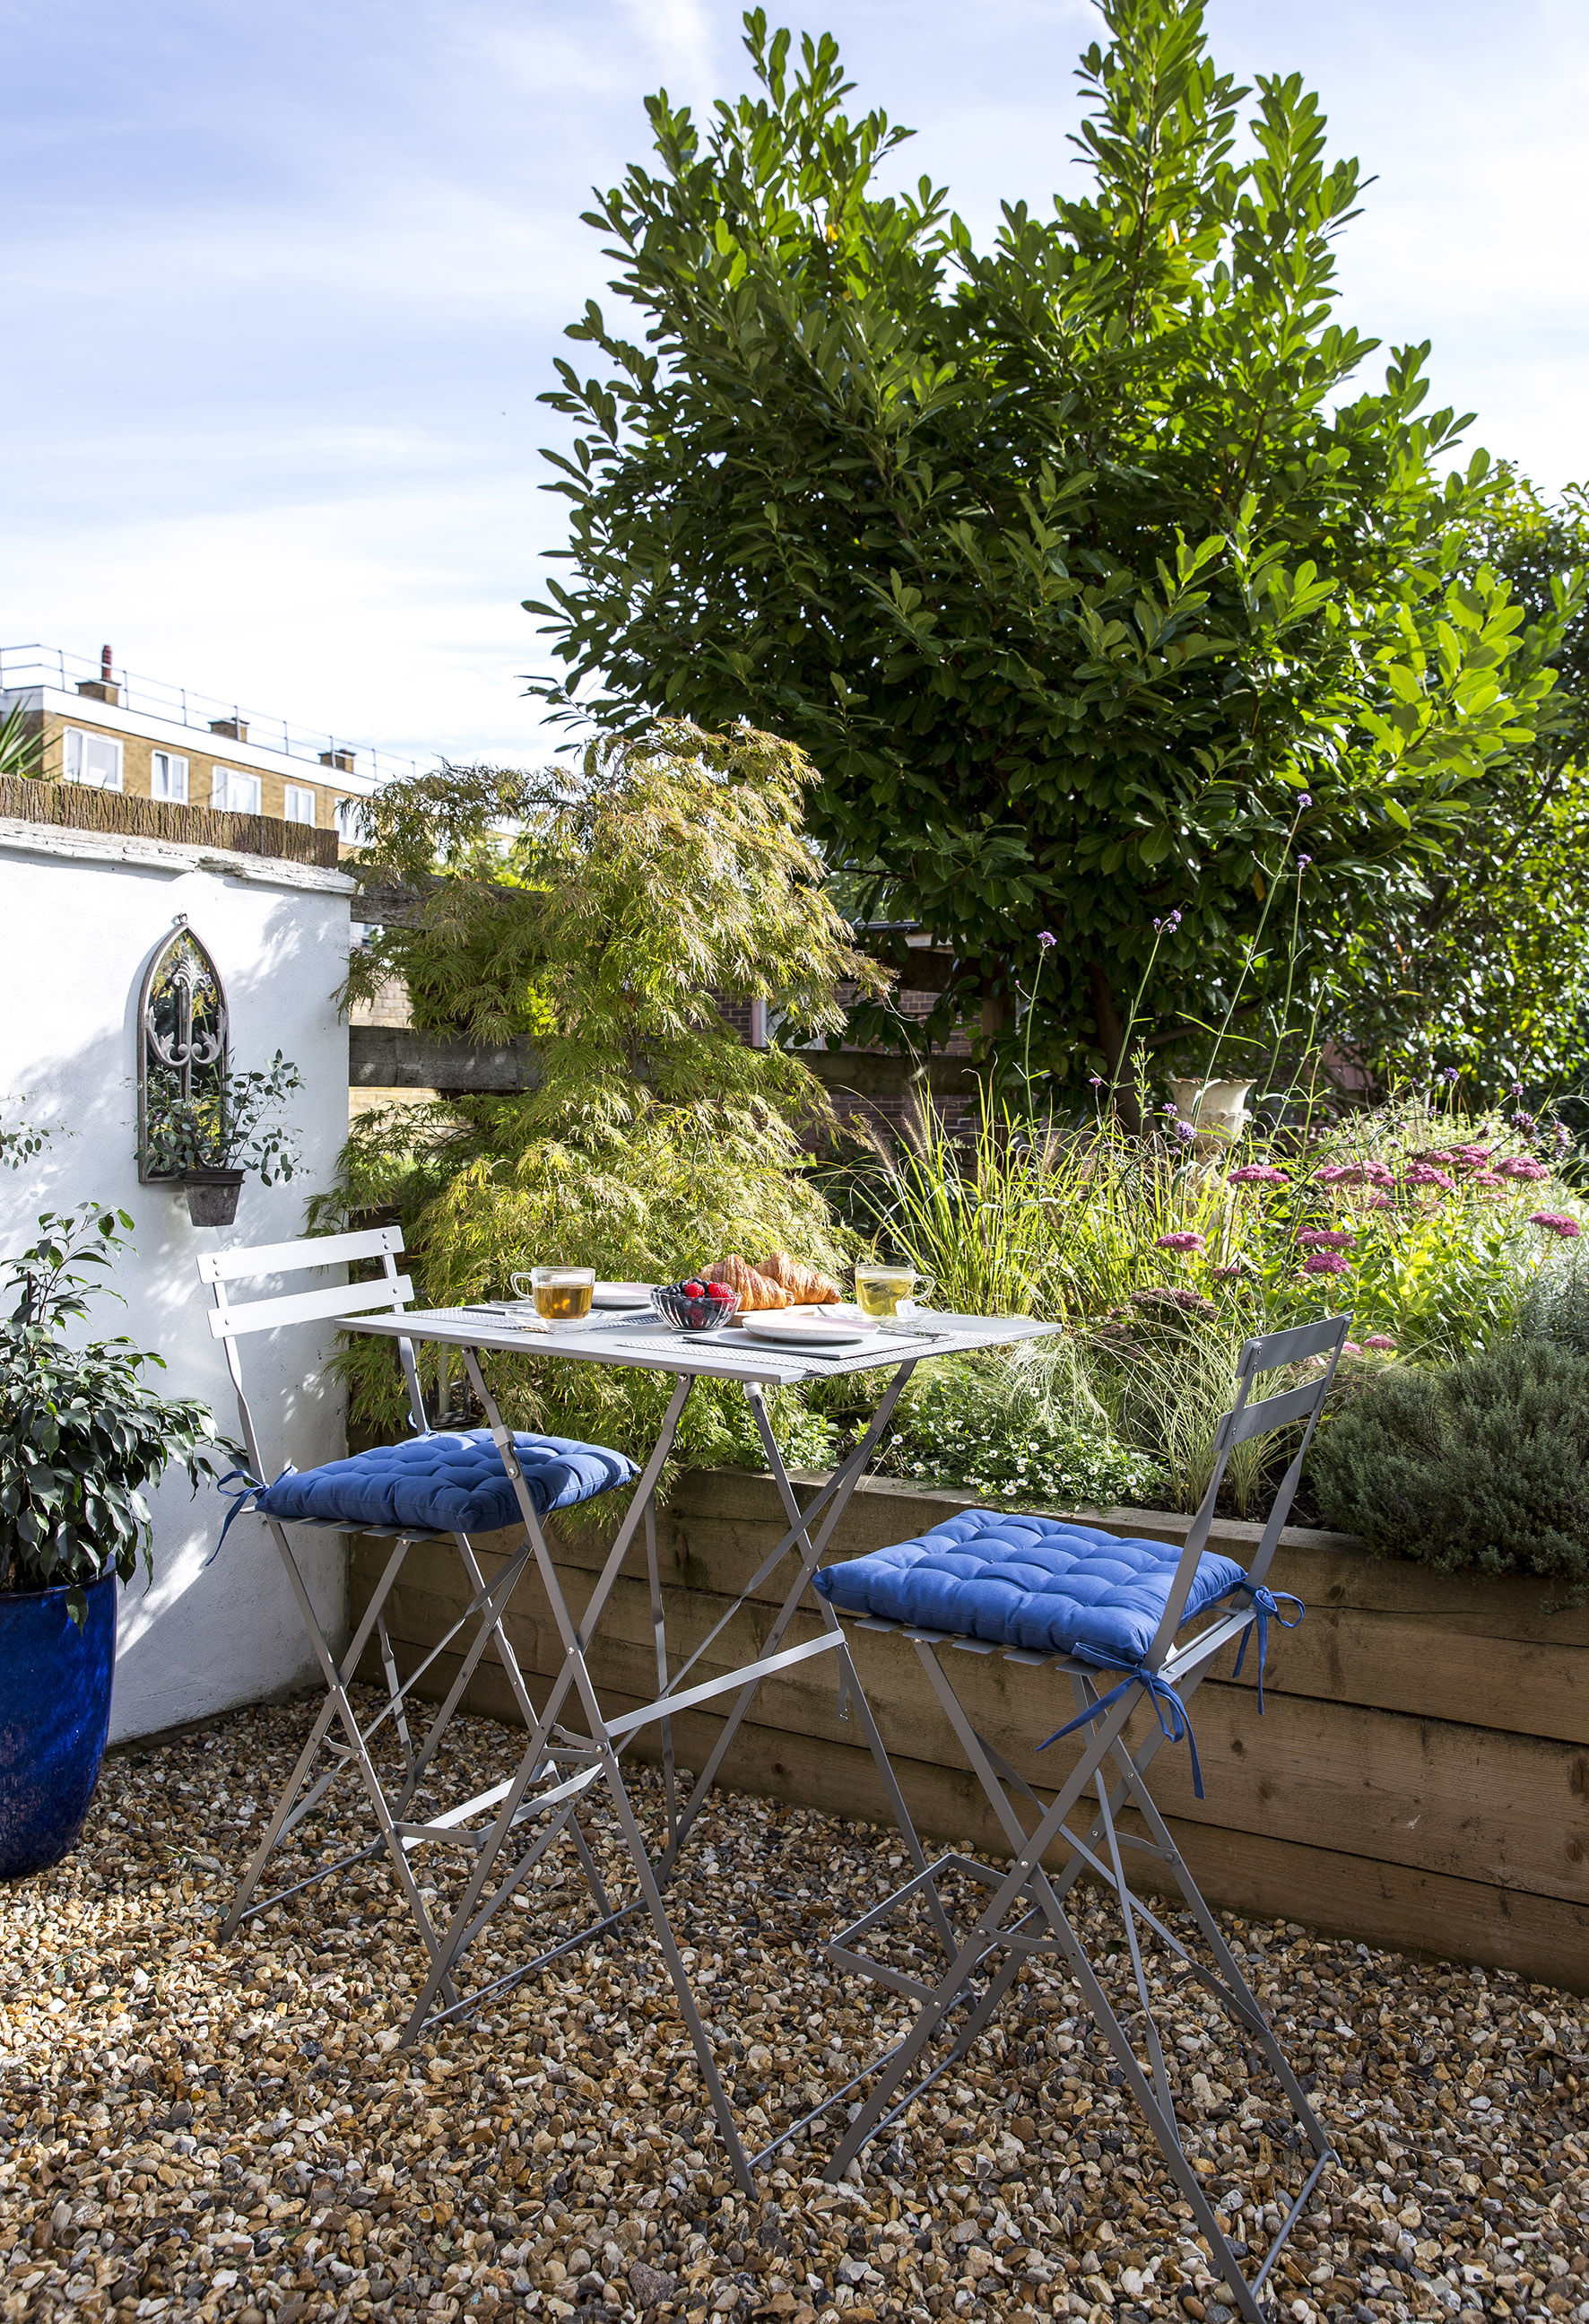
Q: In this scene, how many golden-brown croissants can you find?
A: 2